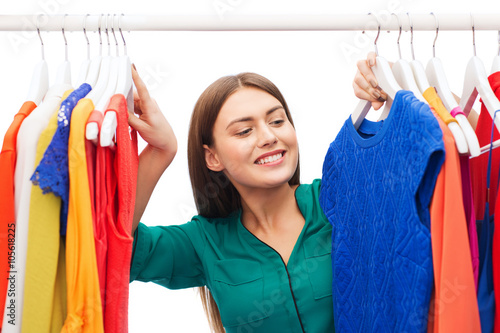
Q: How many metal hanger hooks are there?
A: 13